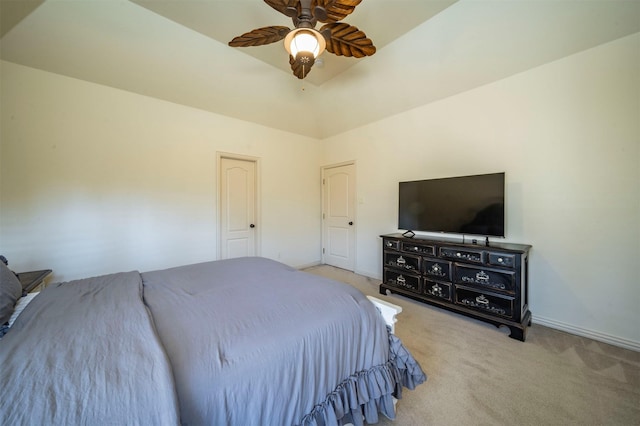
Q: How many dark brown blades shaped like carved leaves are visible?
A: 5